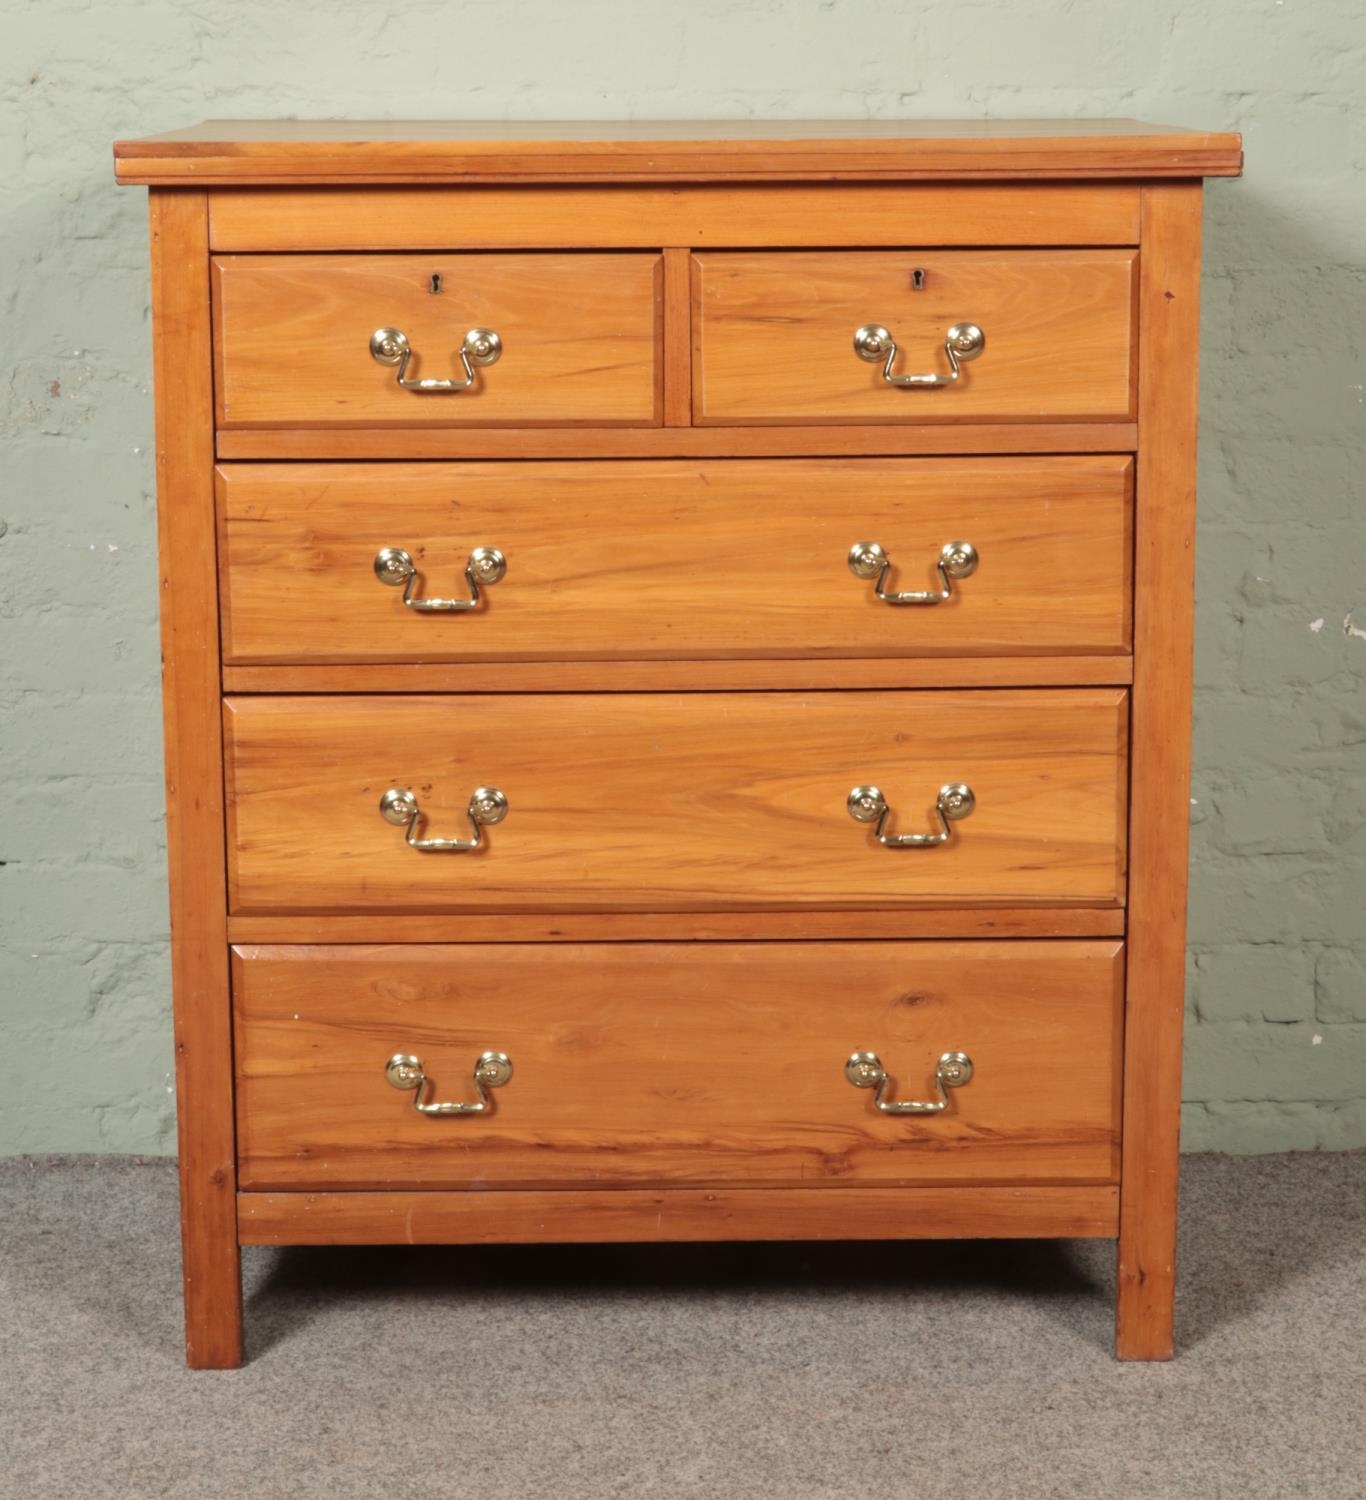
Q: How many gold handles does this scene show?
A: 8